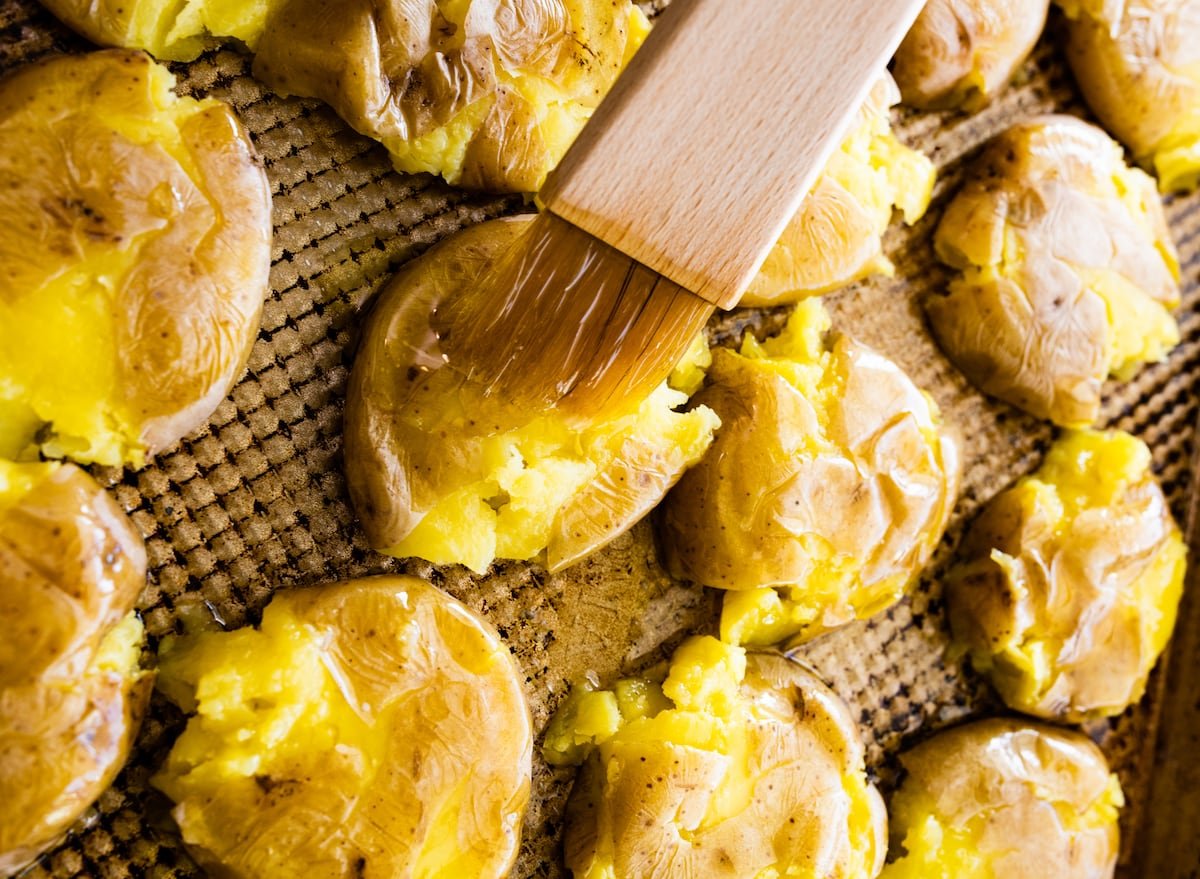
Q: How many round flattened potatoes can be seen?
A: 14